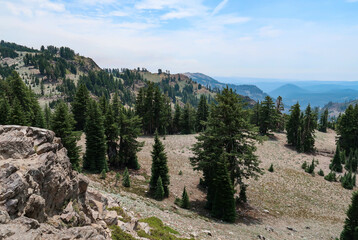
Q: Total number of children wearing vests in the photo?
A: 0